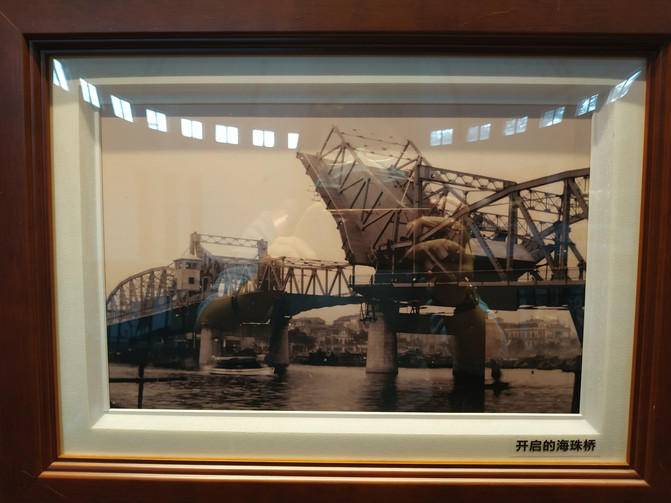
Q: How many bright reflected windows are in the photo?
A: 14